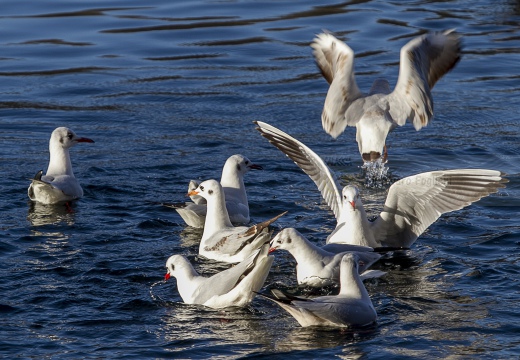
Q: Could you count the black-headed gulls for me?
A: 8